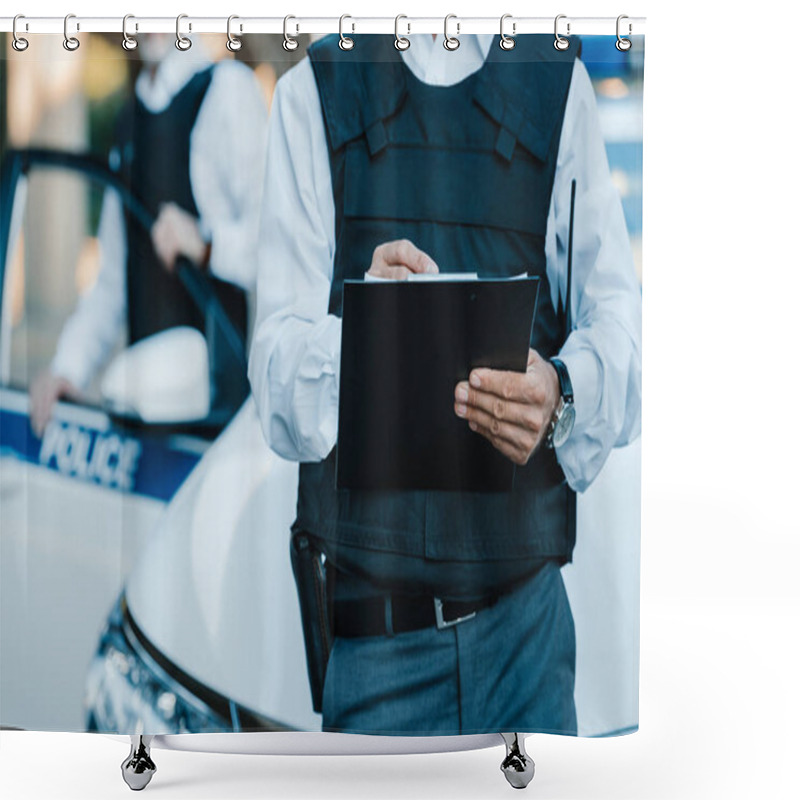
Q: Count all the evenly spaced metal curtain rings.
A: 12